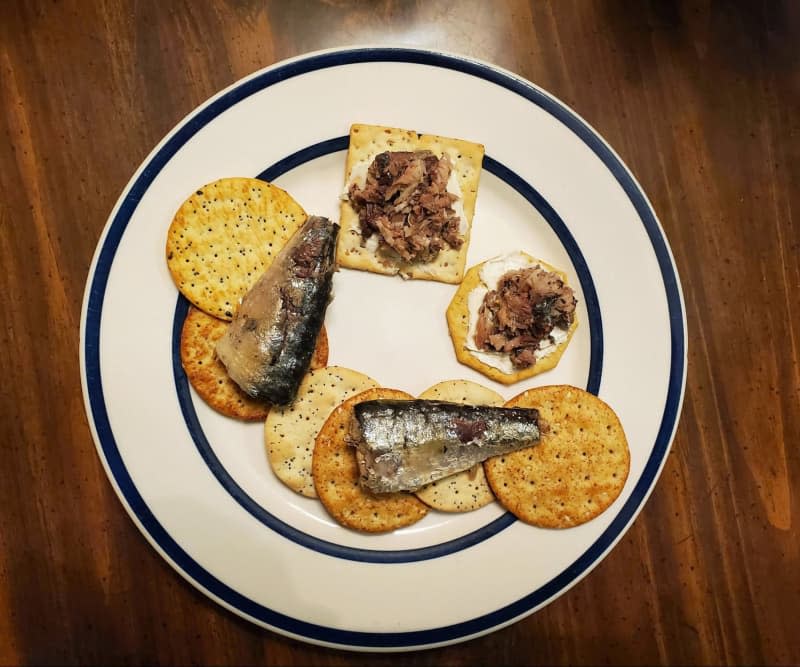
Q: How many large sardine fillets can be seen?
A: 2